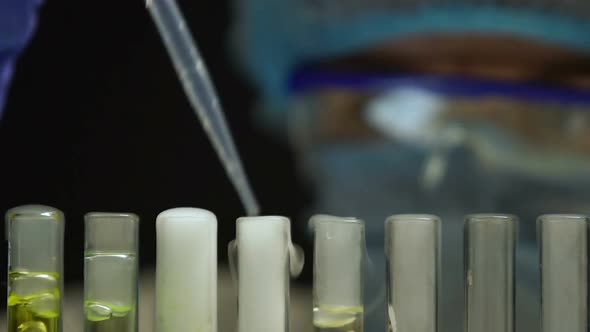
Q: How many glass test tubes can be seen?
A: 8